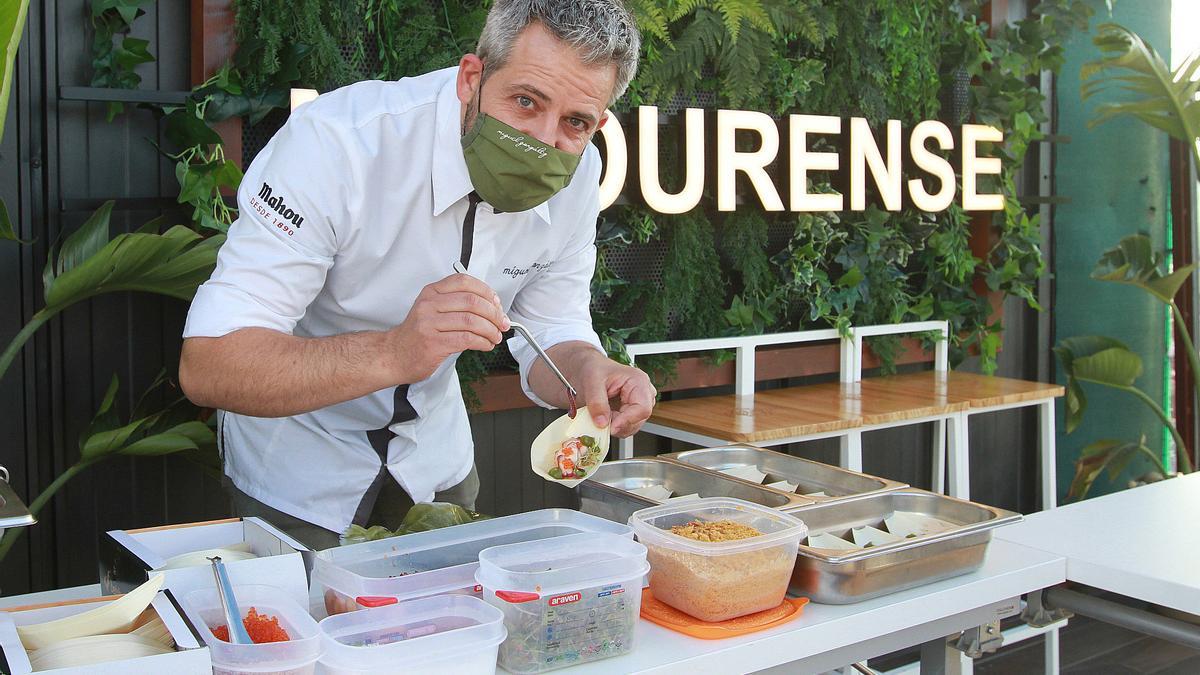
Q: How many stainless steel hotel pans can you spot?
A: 3